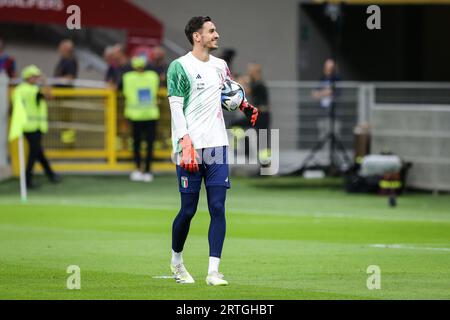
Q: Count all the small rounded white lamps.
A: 0